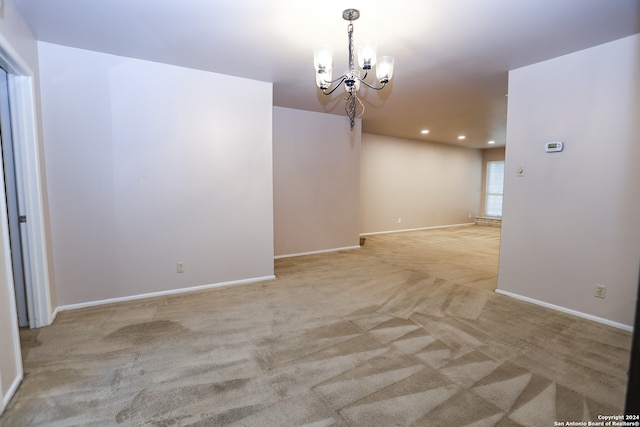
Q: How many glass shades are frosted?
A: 5